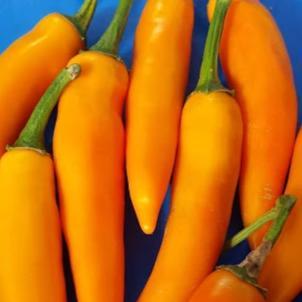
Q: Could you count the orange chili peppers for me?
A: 8